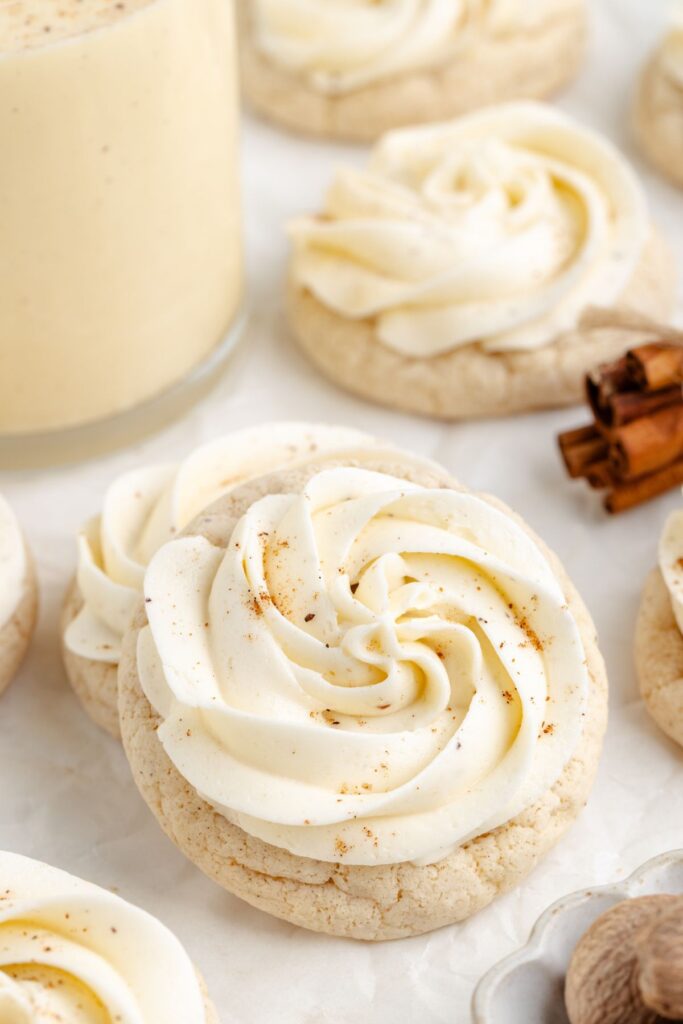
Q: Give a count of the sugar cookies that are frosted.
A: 8